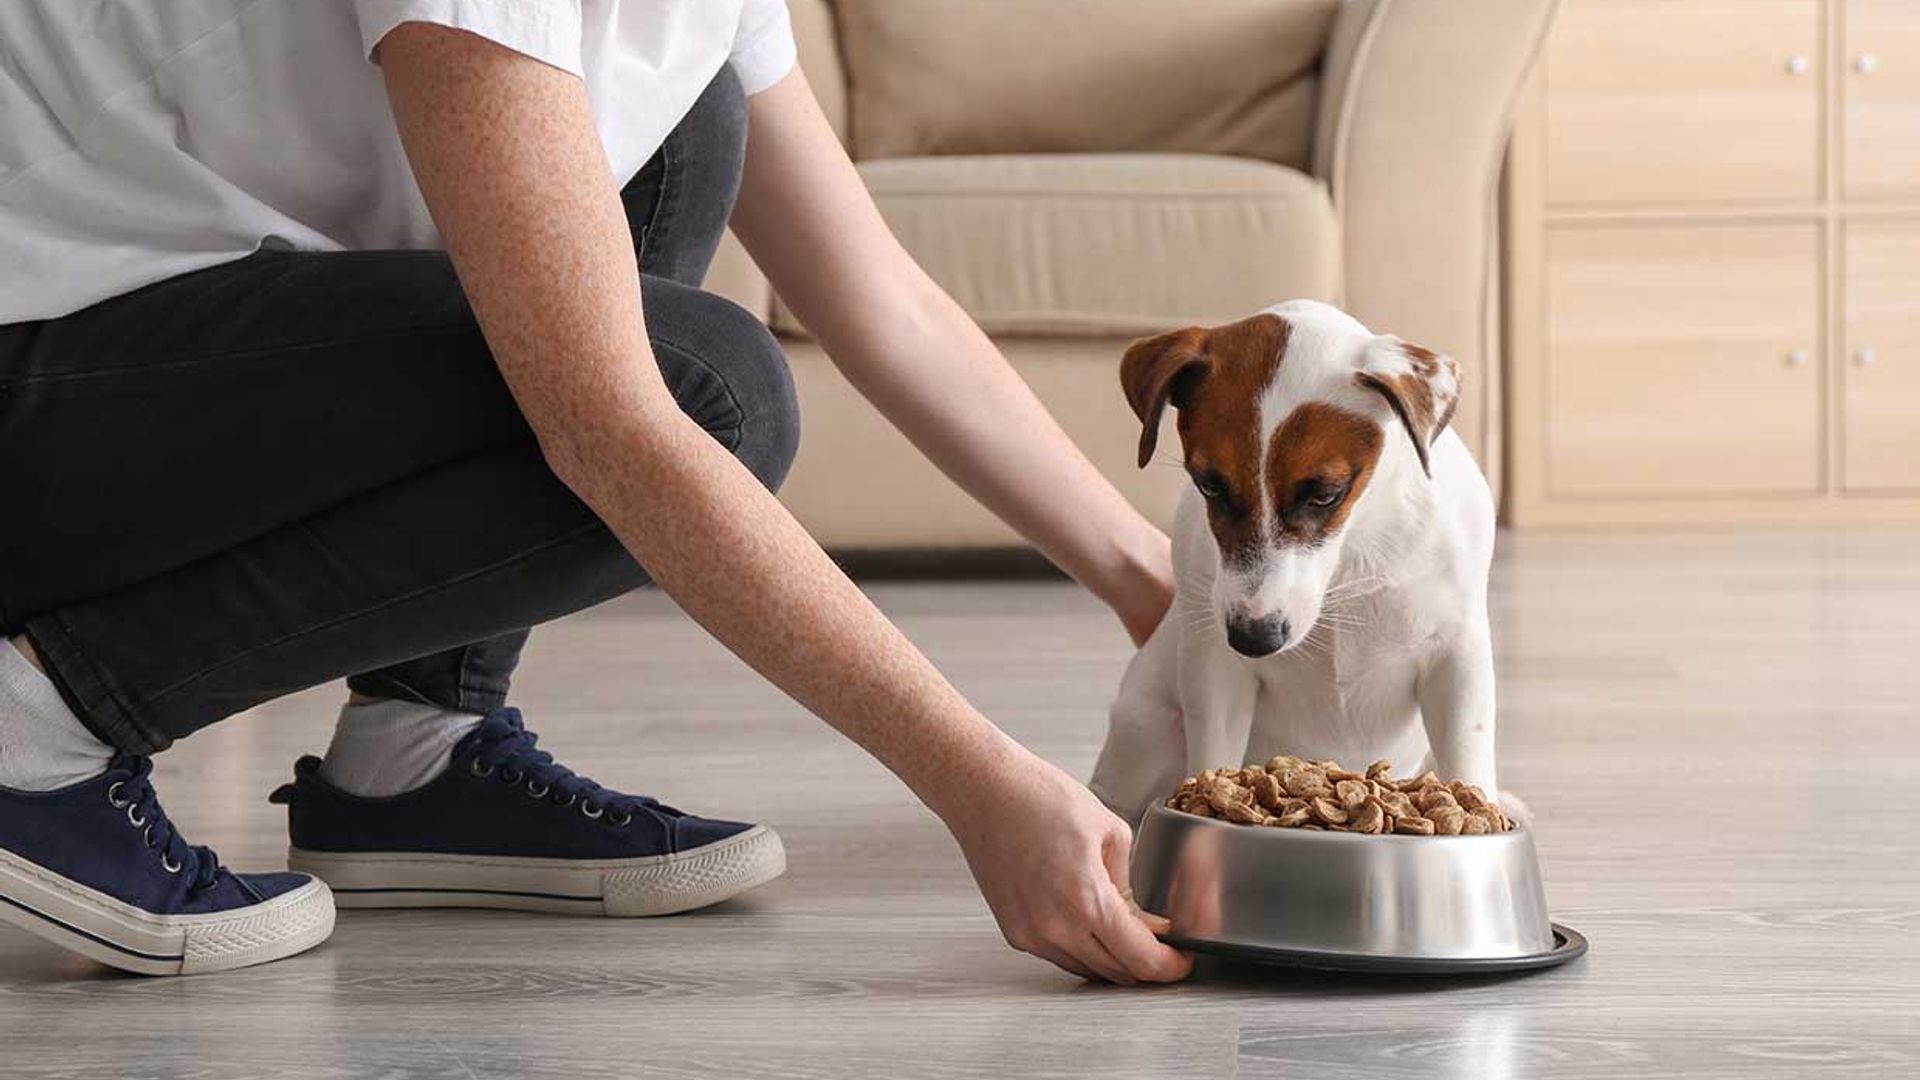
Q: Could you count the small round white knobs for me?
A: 4